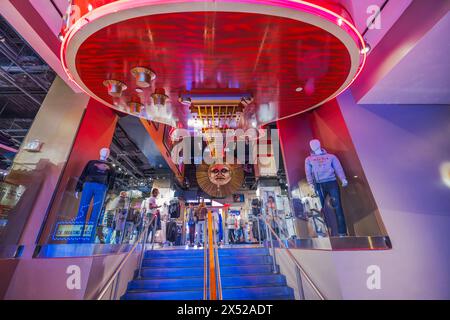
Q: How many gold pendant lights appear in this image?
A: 4